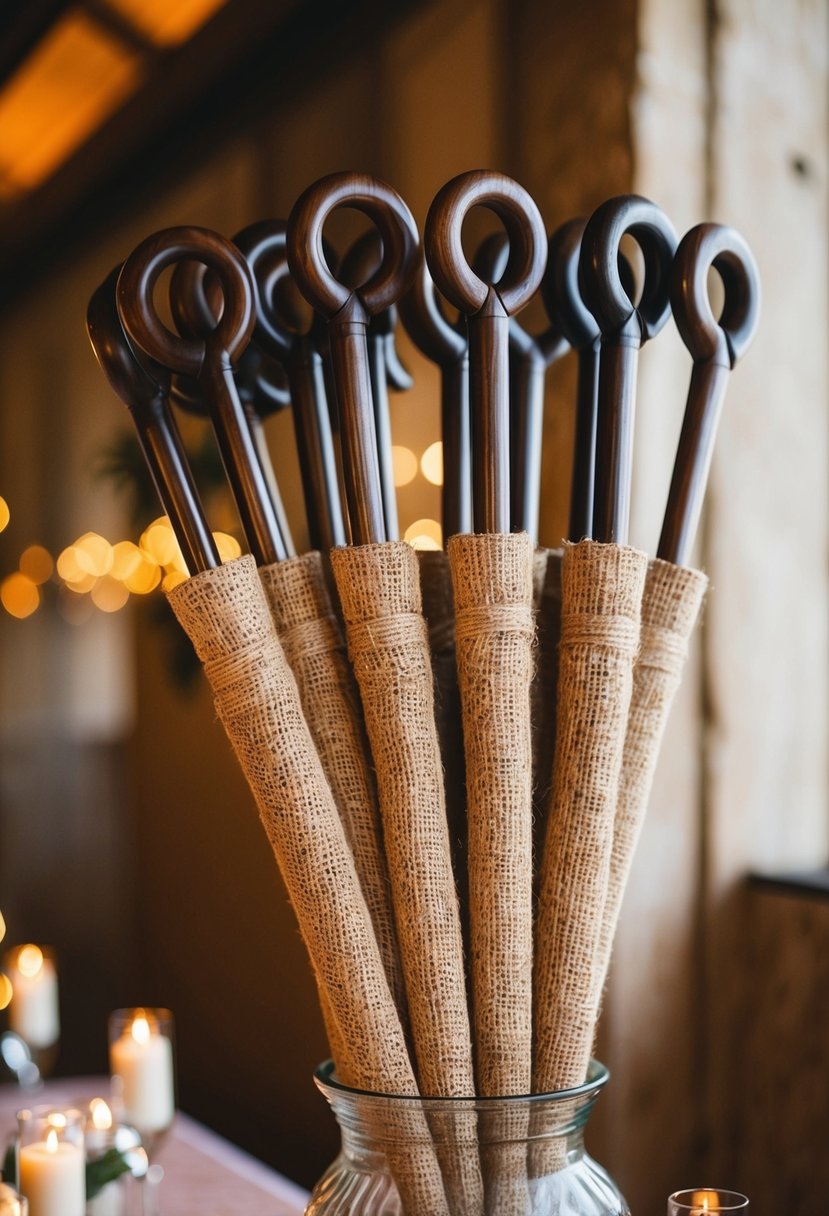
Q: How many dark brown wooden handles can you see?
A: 12